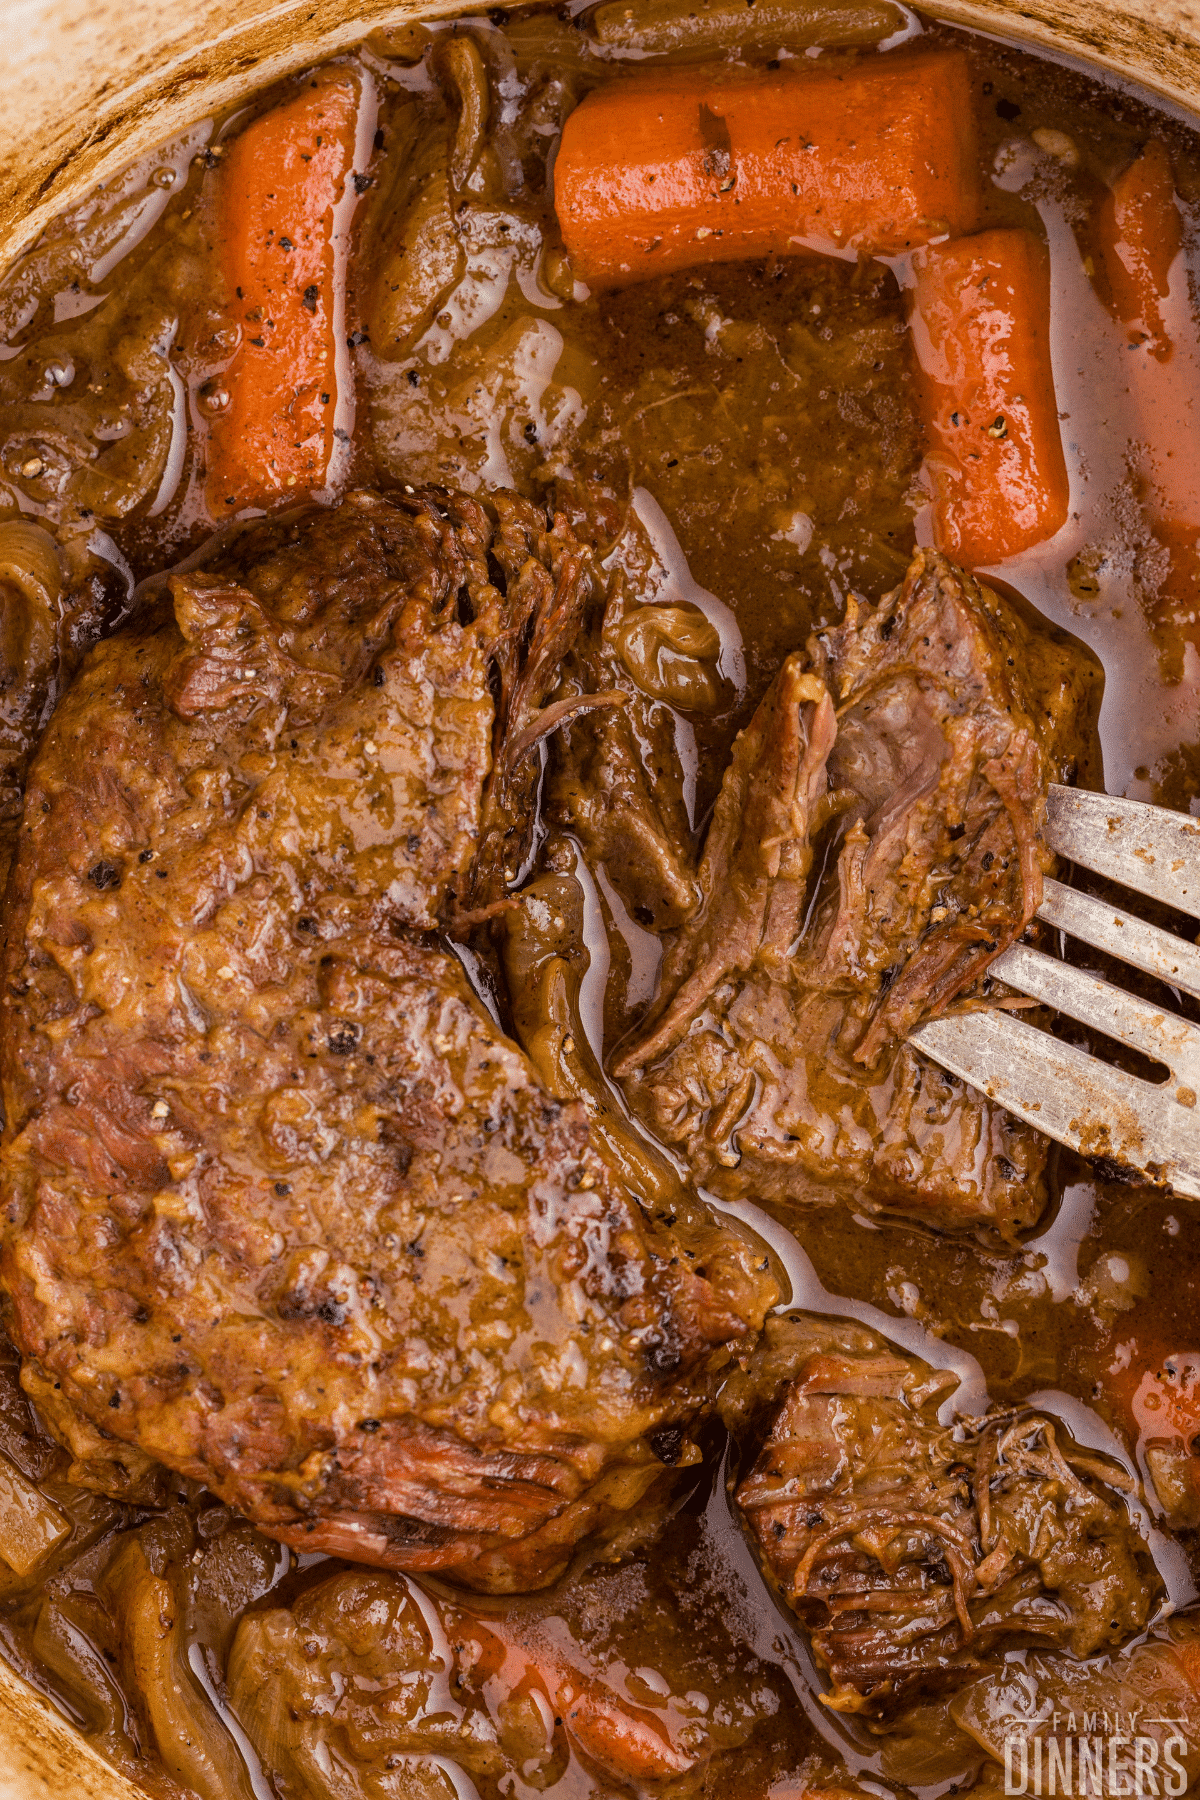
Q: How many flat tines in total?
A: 4